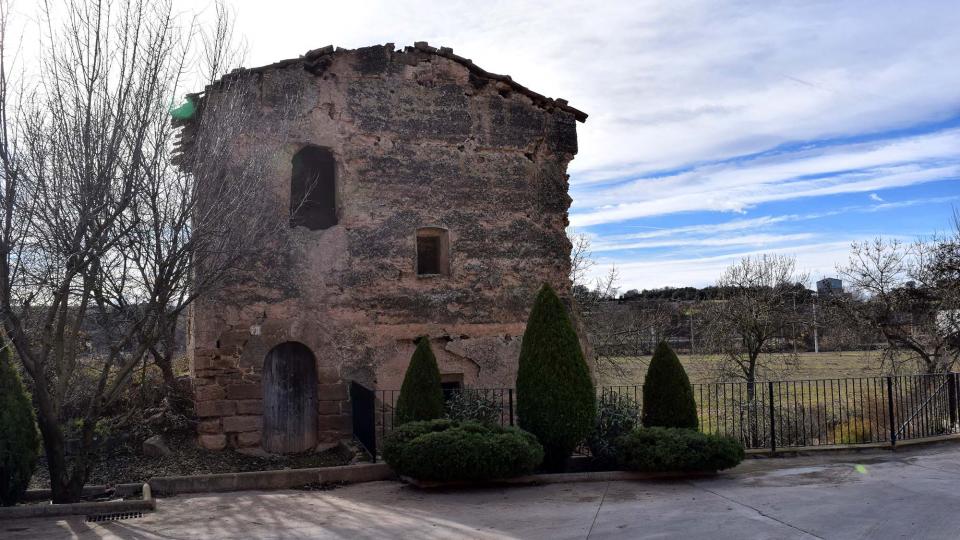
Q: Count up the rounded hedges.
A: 2